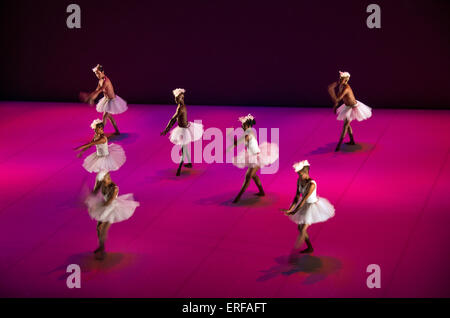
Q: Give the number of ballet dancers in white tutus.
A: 7